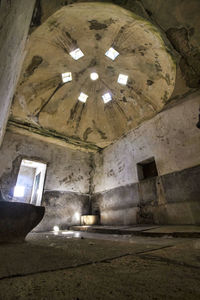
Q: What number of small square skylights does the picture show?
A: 6